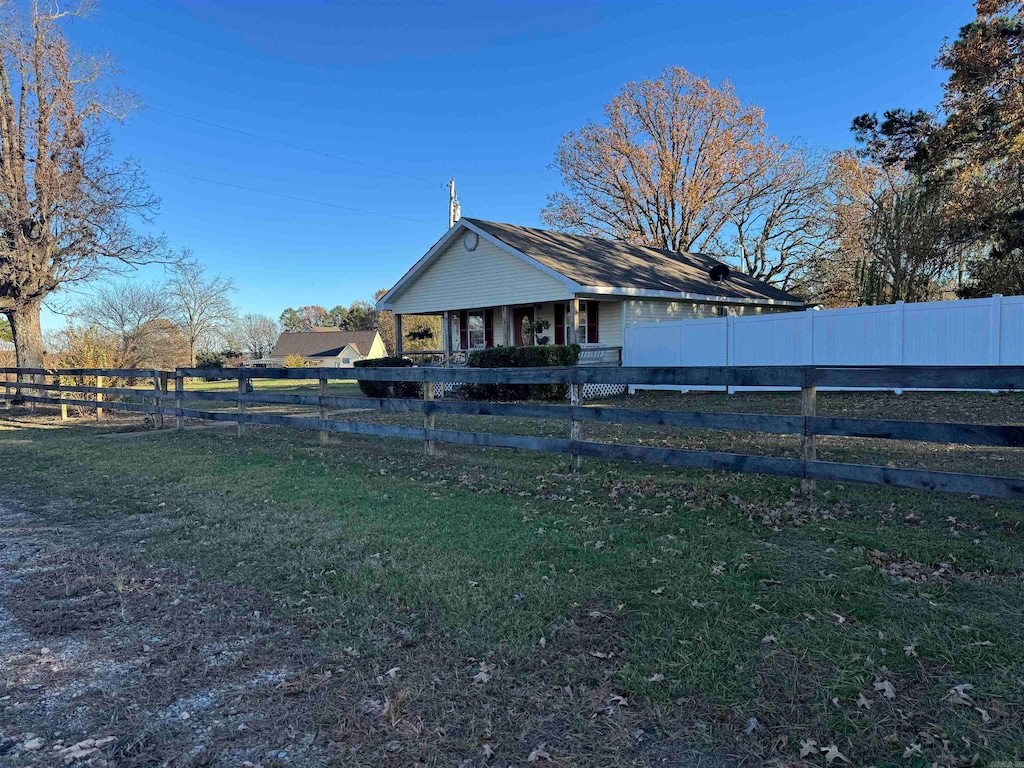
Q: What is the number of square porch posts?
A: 4